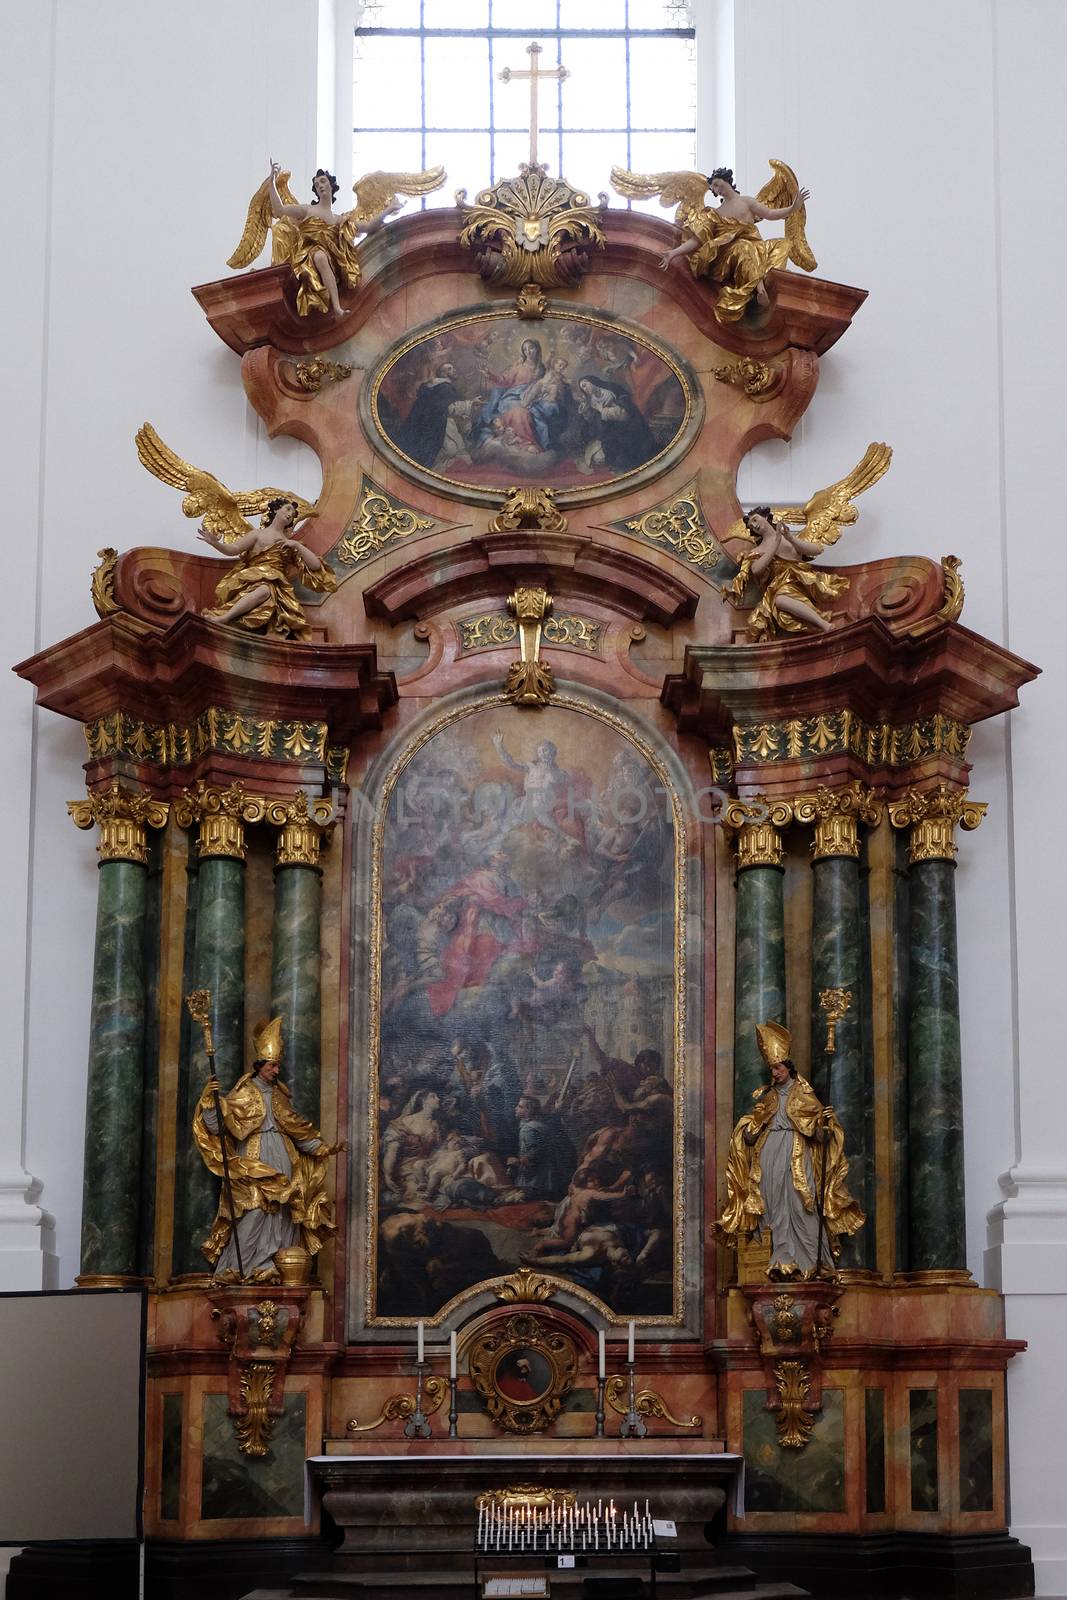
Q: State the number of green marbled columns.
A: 6